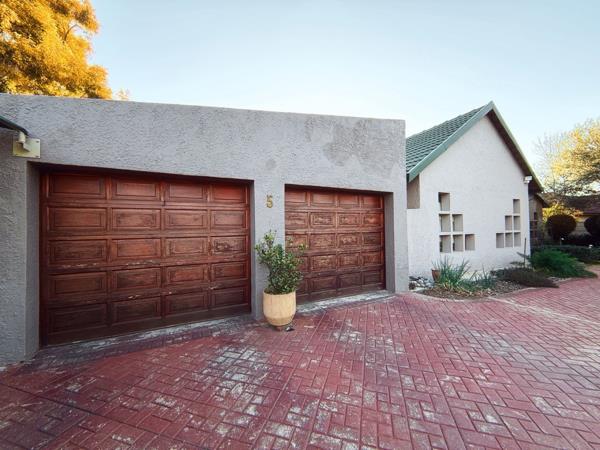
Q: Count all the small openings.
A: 12